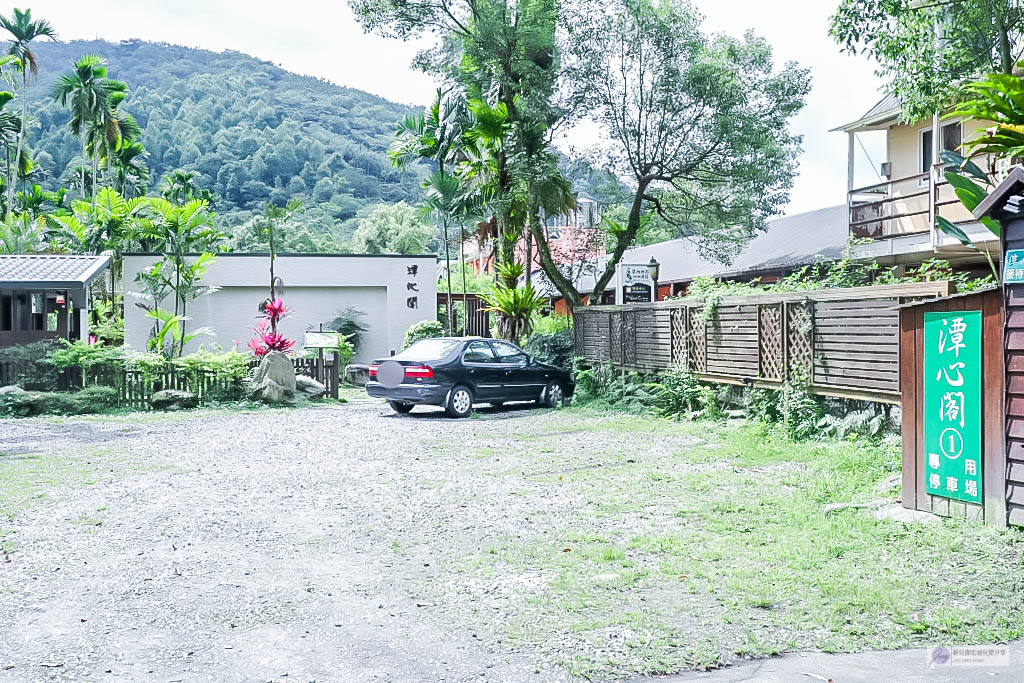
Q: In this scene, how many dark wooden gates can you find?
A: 1